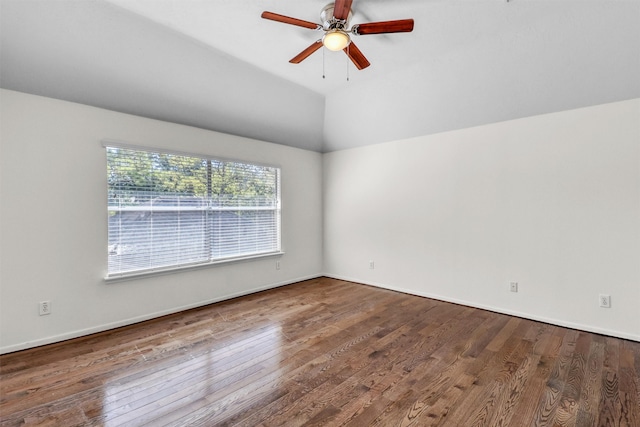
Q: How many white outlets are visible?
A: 5